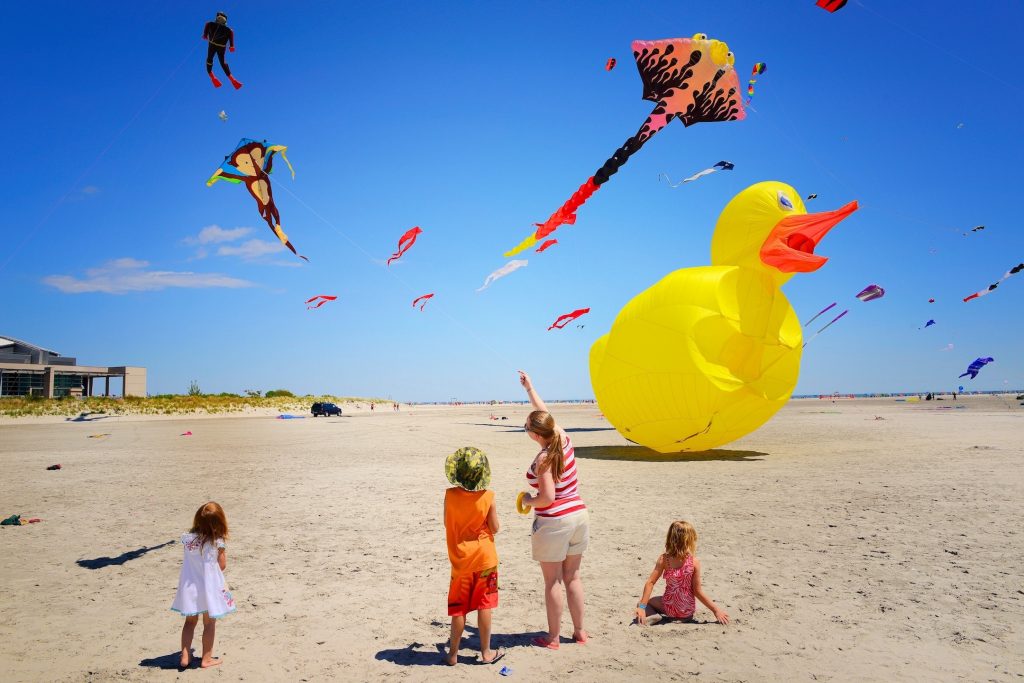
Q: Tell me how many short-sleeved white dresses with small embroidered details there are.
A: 1